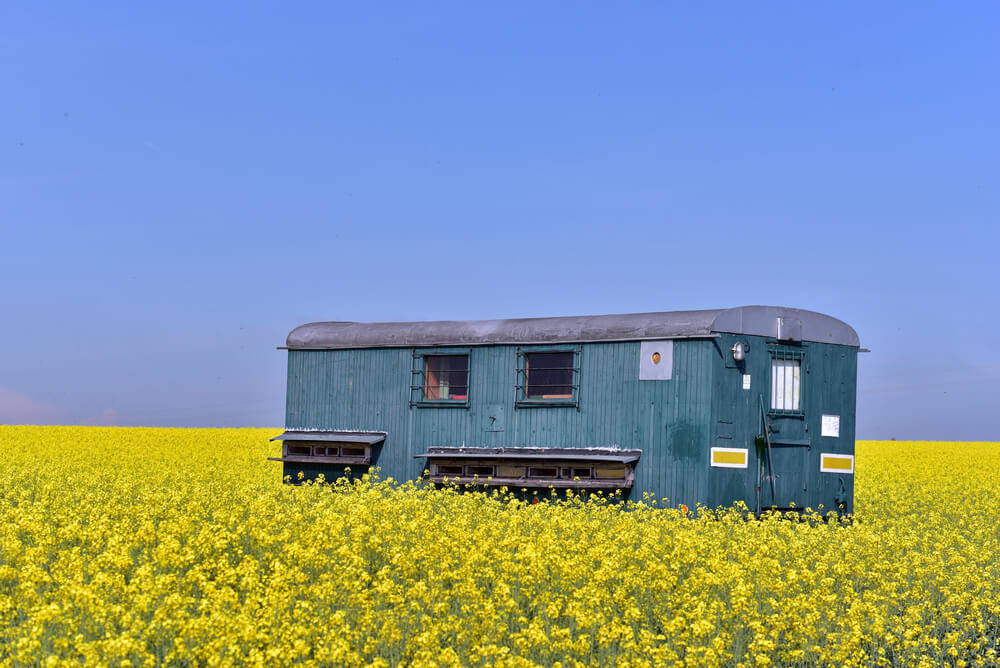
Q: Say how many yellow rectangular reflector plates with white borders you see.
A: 2